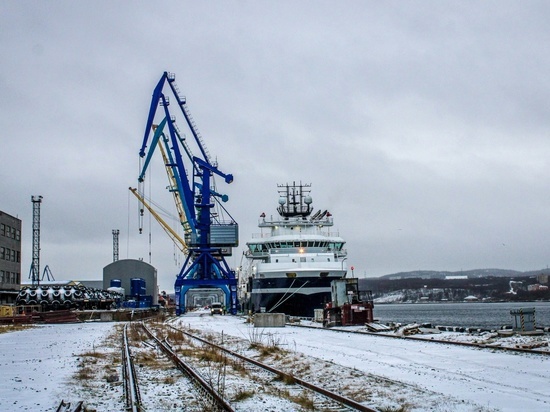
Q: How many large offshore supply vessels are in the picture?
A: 1